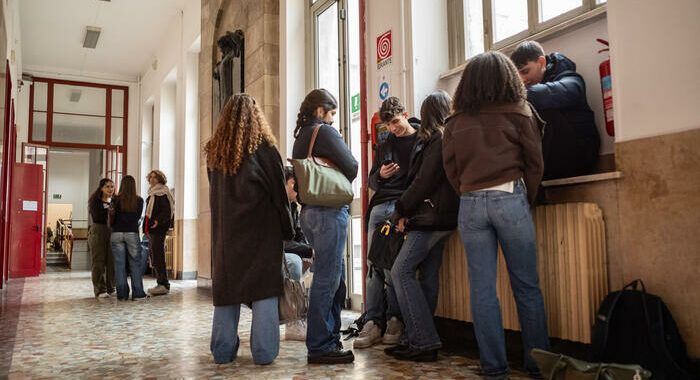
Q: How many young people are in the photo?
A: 10